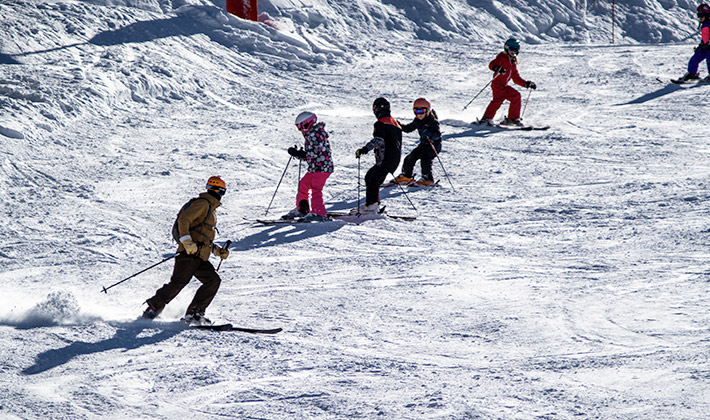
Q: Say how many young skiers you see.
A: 5